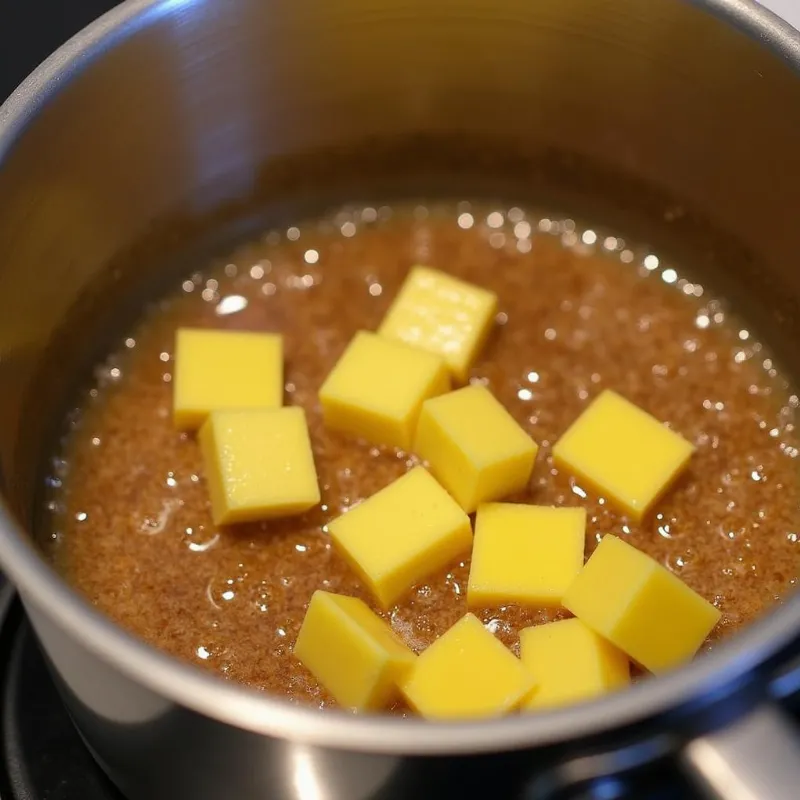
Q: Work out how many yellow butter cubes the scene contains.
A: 12